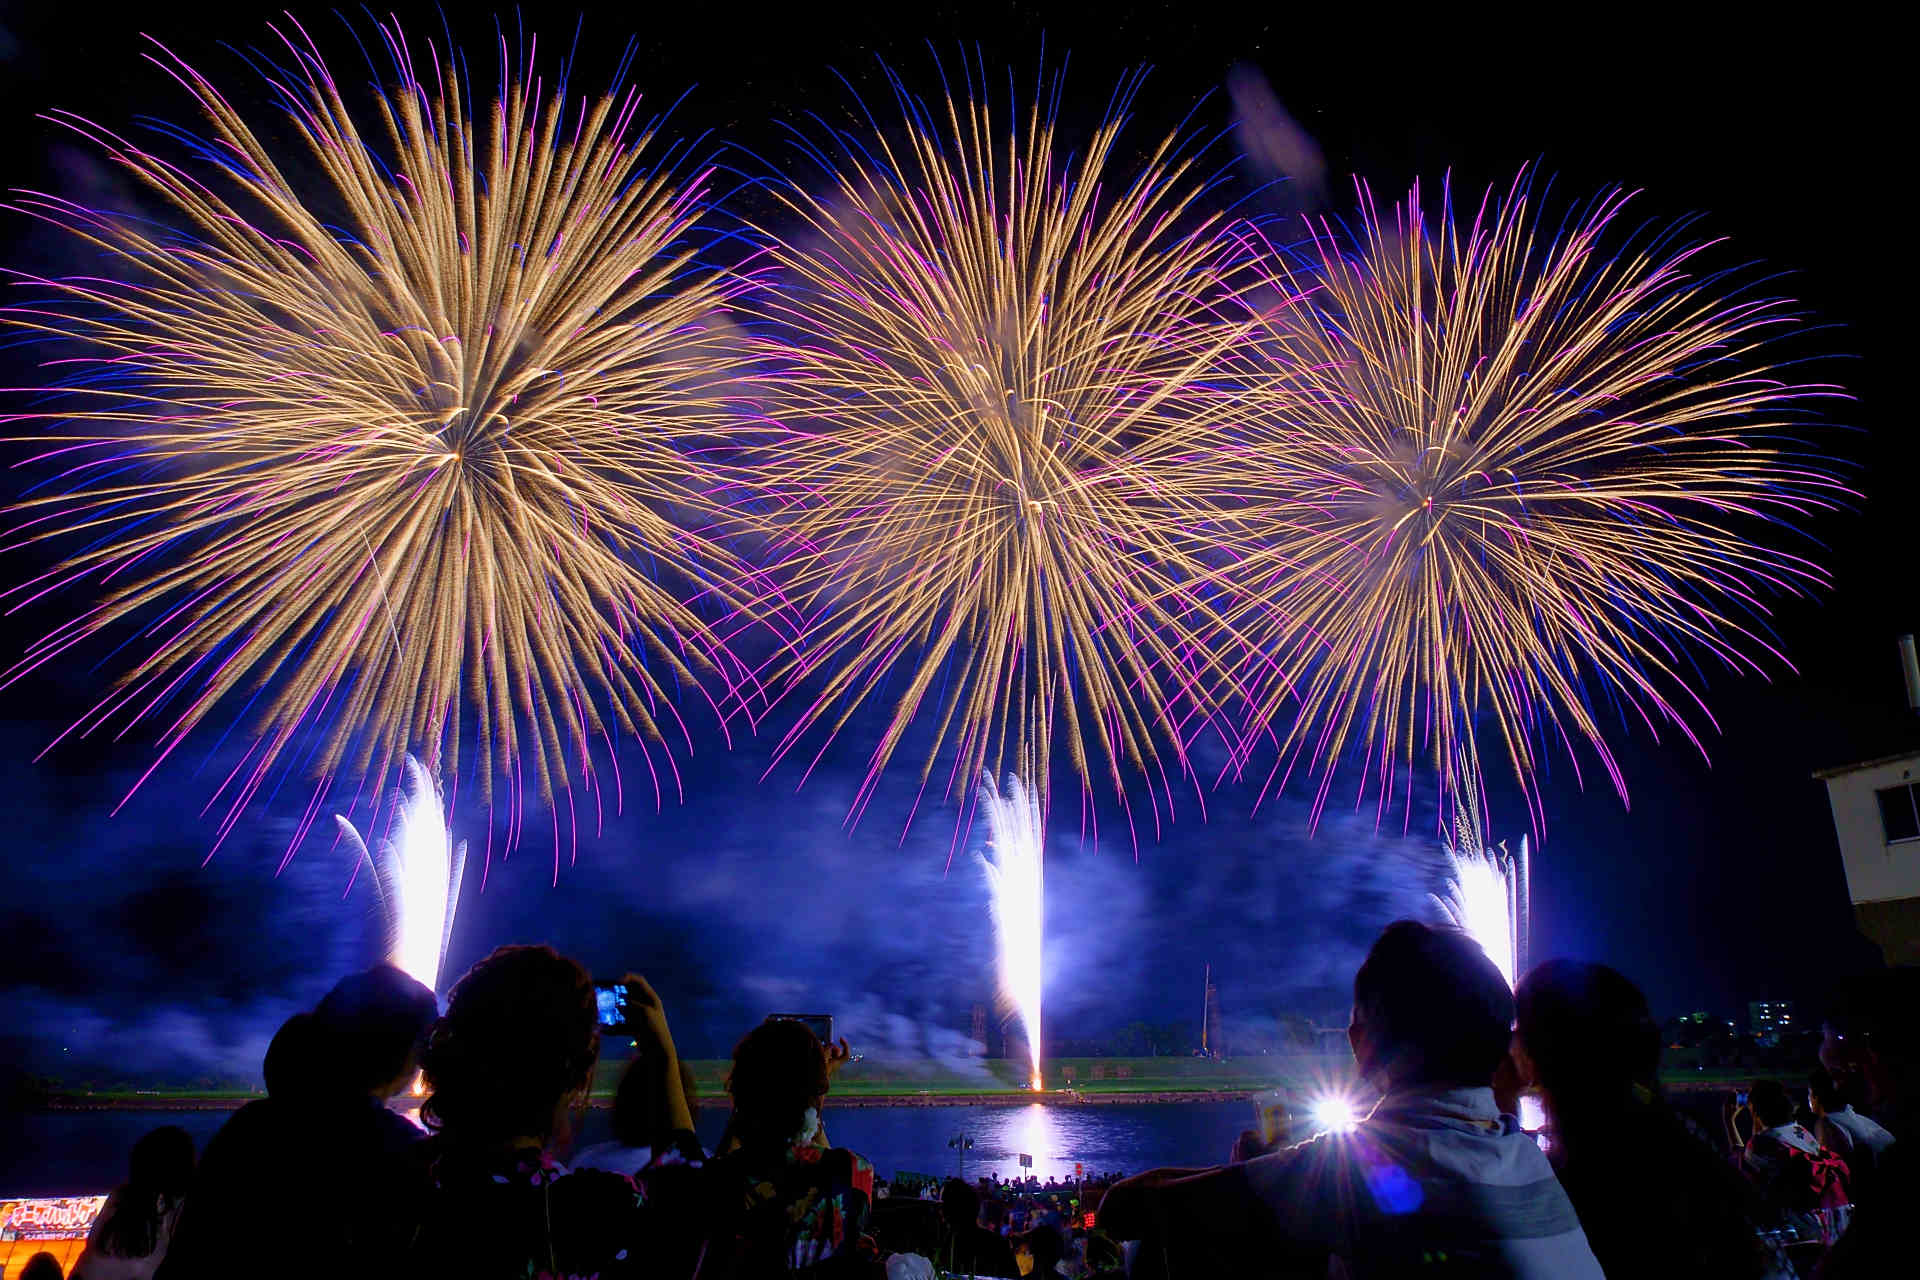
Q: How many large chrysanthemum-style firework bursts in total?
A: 3